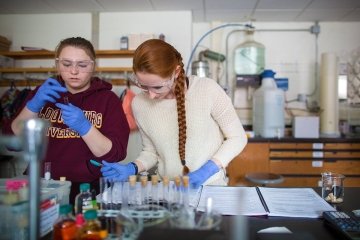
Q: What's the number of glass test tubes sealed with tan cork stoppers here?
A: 6